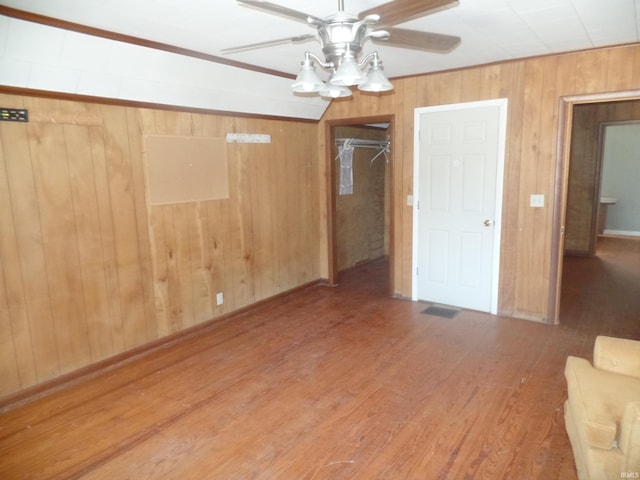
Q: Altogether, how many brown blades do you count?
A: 2